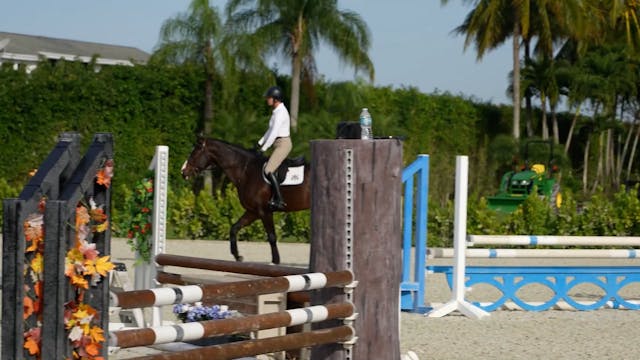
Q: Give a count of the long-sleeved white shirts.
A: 1